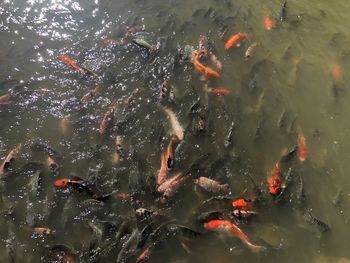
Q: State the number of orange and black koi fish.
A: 1